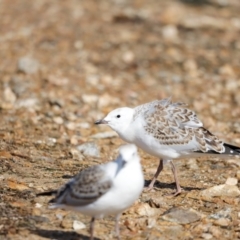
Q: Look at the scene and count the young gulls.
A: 2